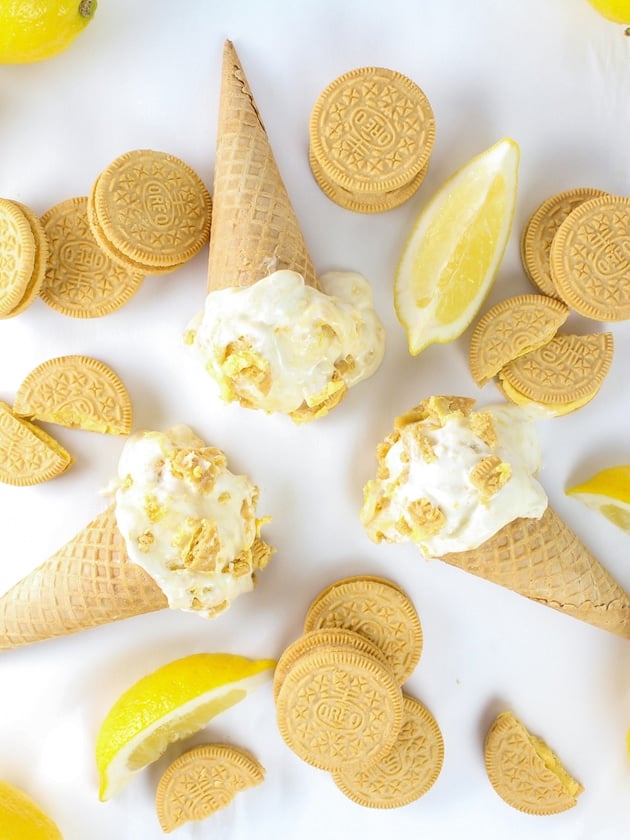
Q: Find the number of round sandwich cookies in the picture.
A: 11